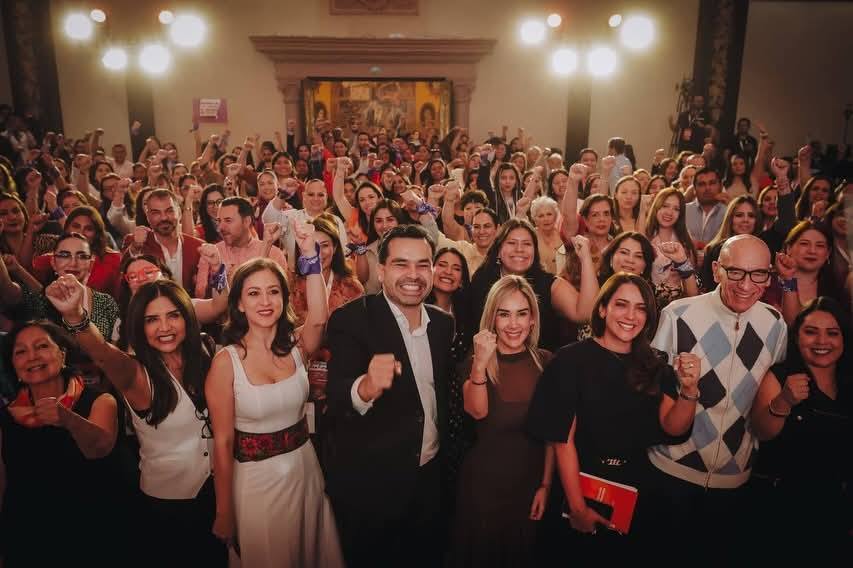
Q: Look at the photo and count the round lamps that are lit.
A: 12